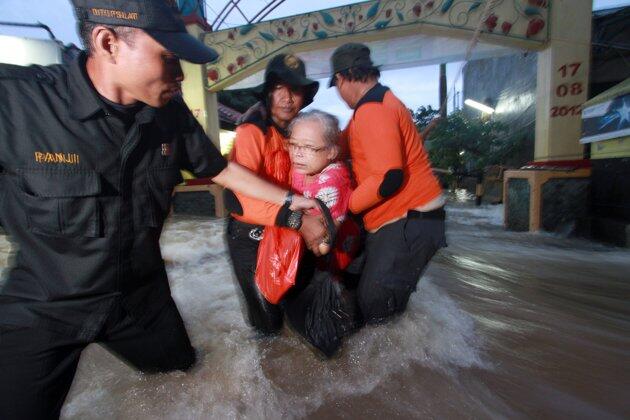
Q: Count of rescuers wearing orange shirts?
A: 2